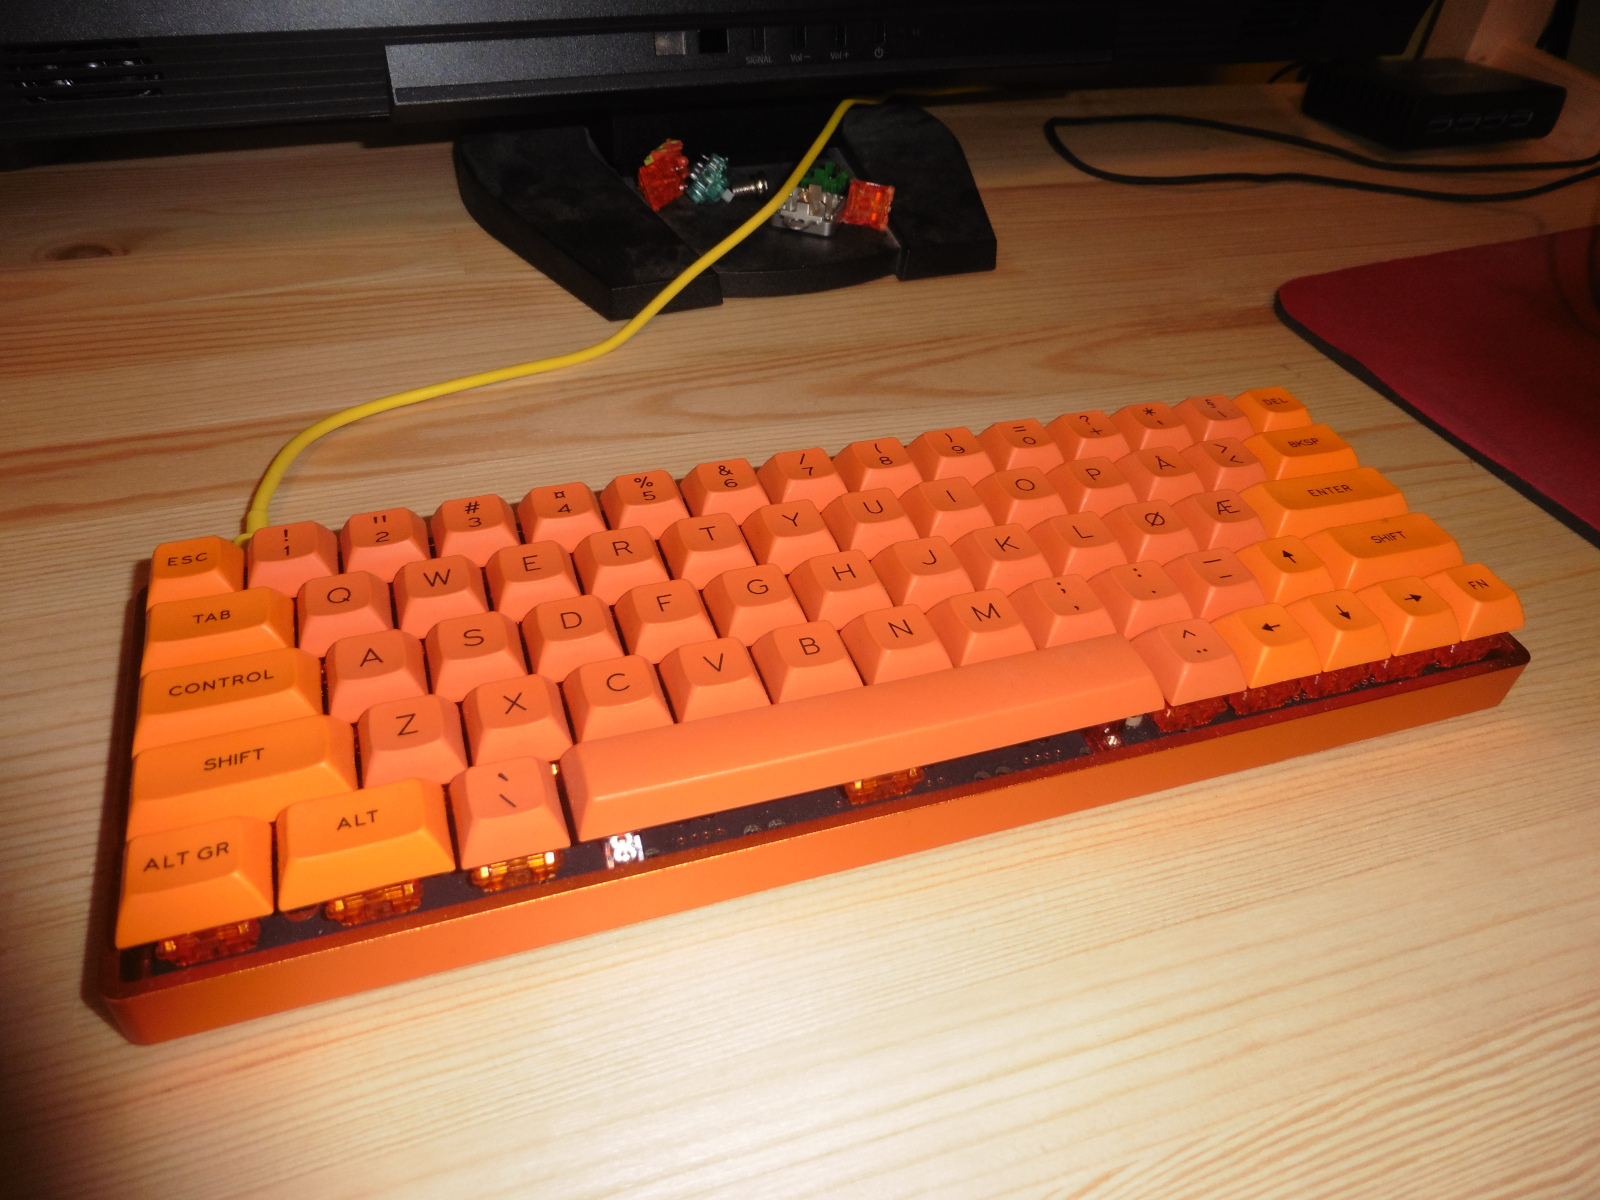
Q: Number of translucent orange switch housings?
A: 11